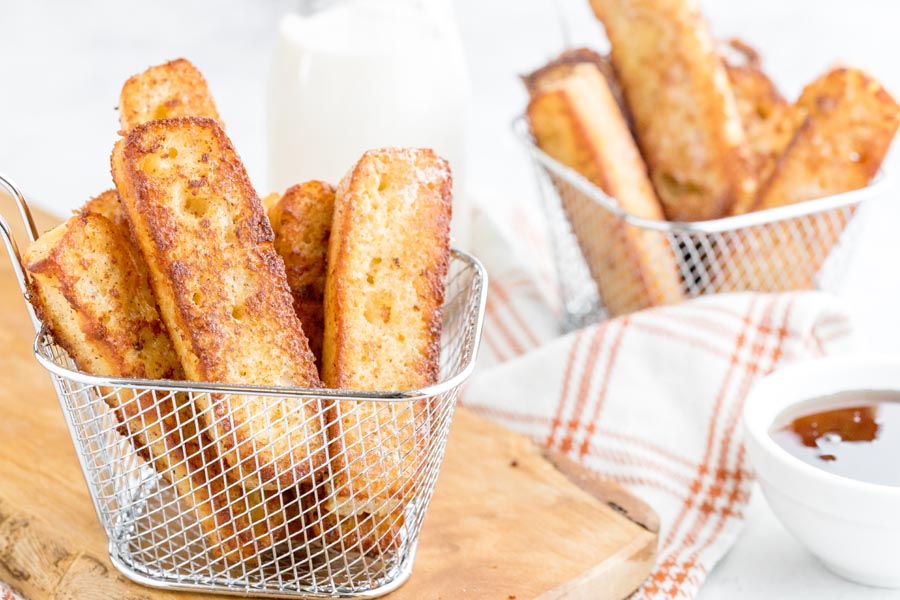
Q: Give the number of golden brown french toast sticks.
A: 11